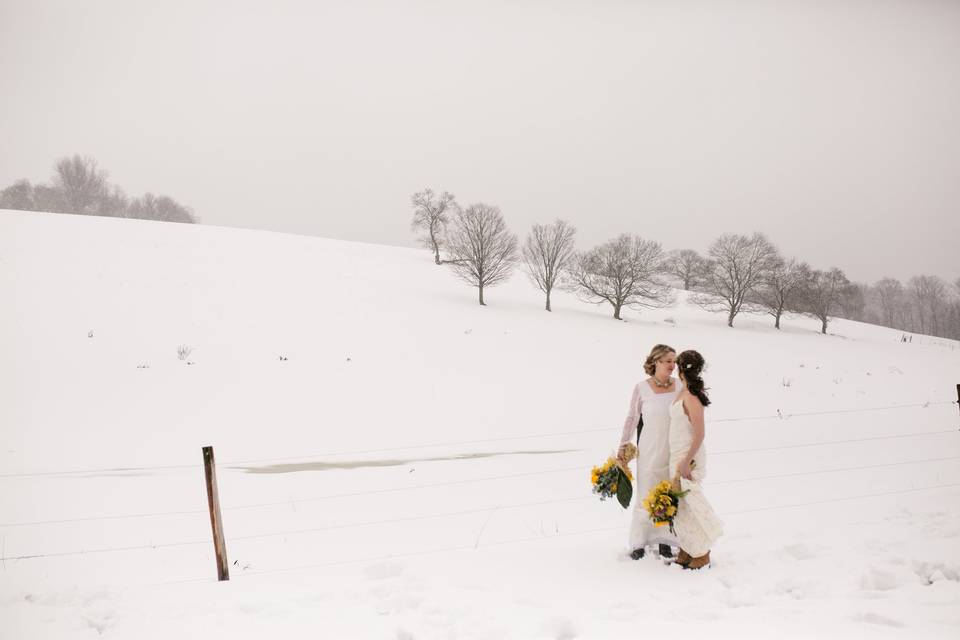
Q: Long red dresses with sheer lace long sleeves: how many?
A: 0